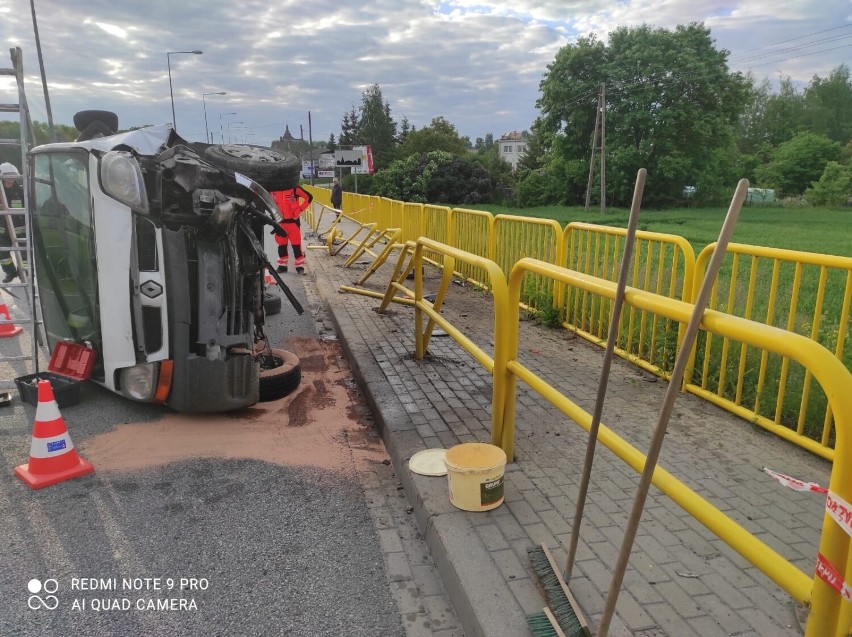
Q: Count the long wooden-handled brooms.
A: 2